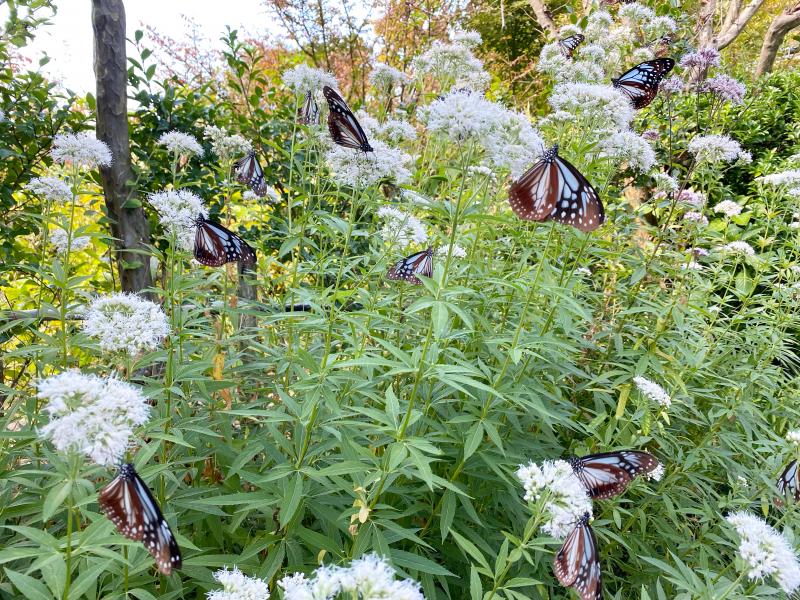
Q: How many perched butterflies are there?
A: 13